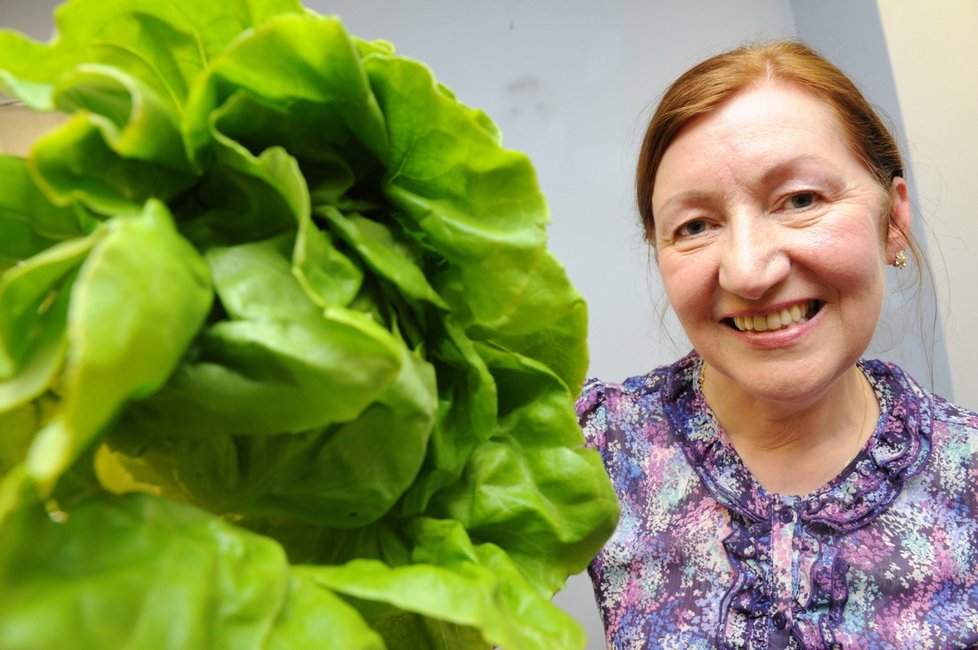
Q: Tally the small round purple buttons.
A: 2